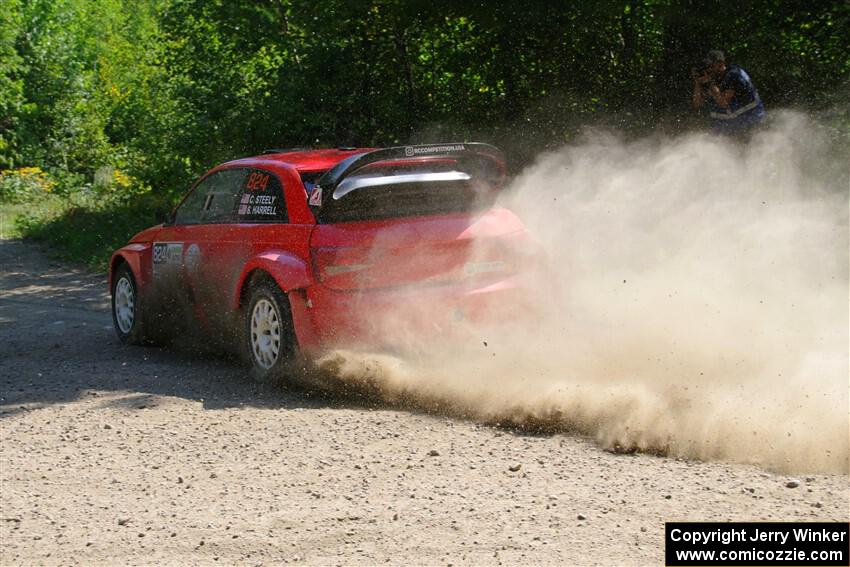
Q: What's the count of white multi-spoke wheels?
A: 2